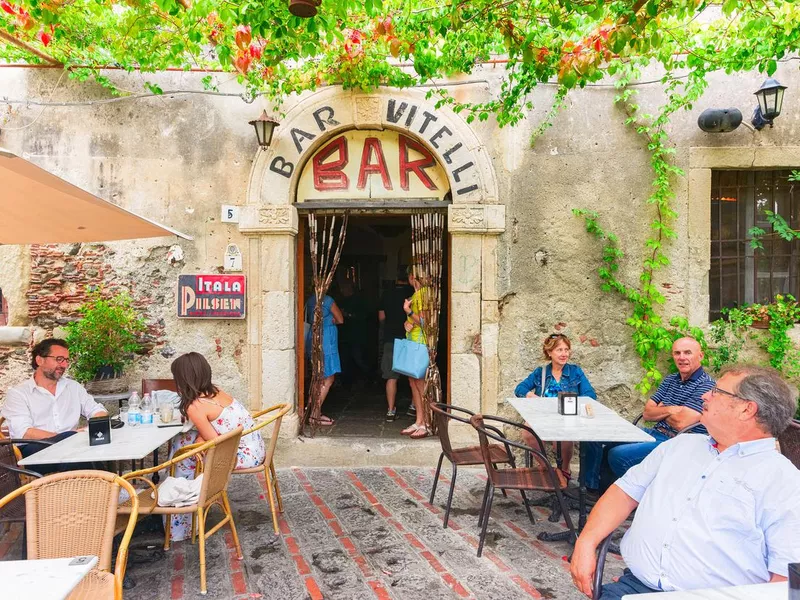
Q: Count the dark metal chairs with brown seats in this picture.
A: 2